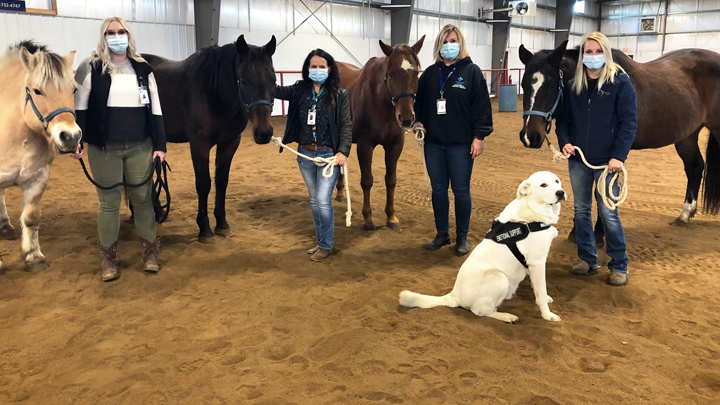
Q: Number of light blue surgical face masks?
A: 4